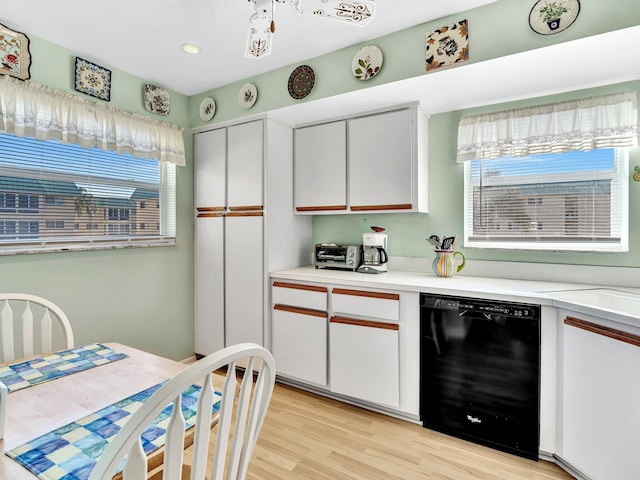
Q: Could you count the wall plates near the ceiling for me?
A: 9